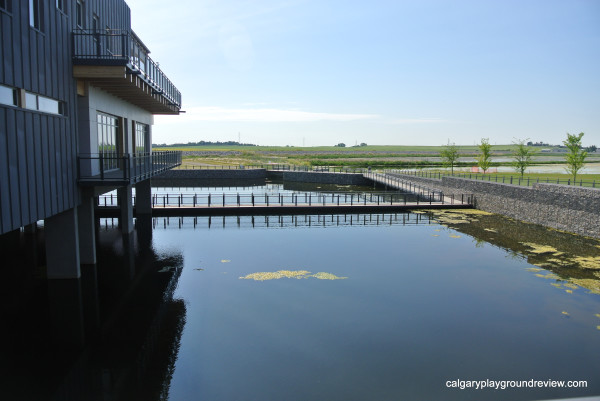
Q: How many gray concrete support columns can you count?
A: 4